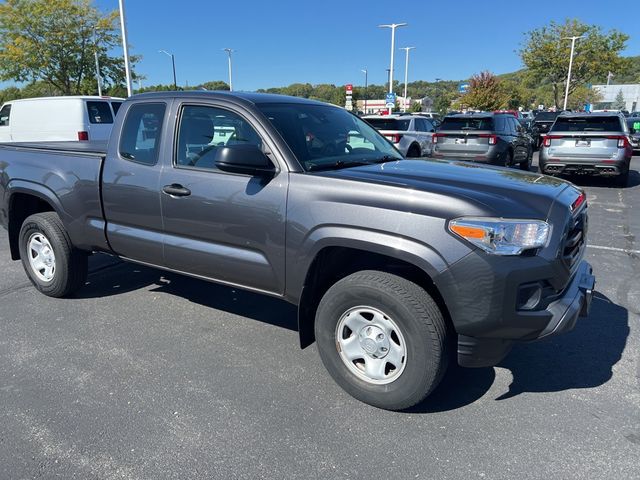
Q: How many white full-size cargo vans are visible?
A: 1